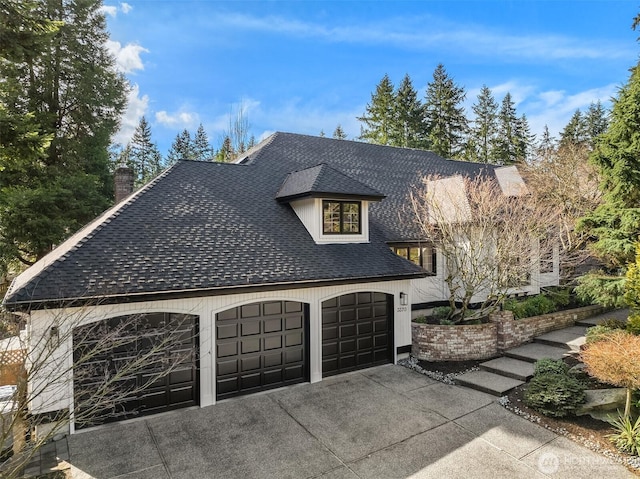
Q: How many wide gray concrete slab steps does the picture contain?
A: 5